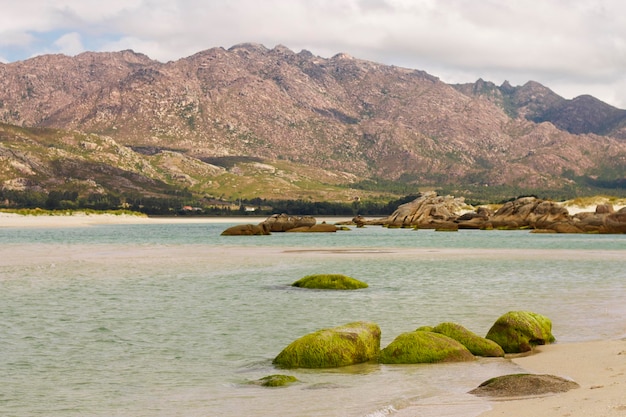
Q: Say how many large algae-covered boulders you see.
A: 5